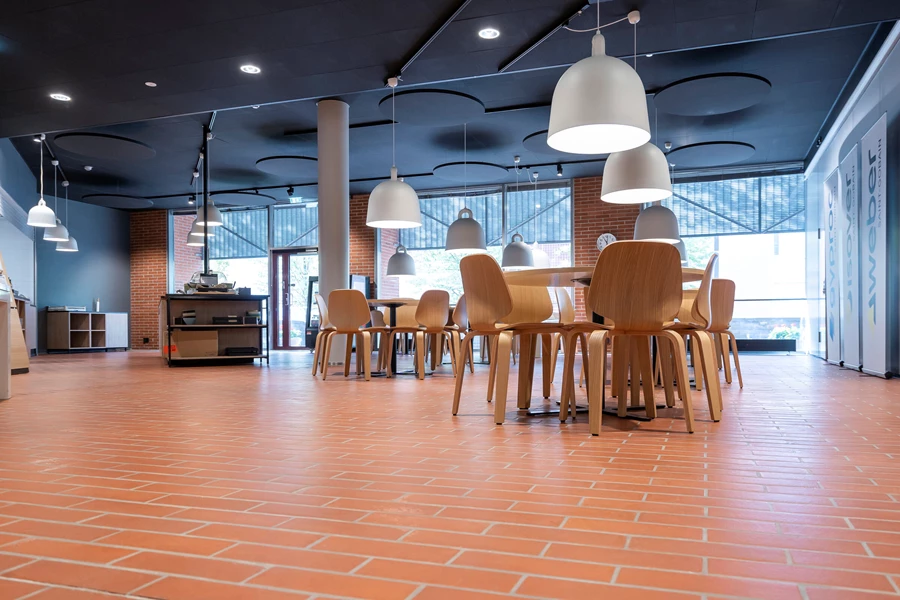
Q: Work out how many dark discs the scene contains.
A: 9